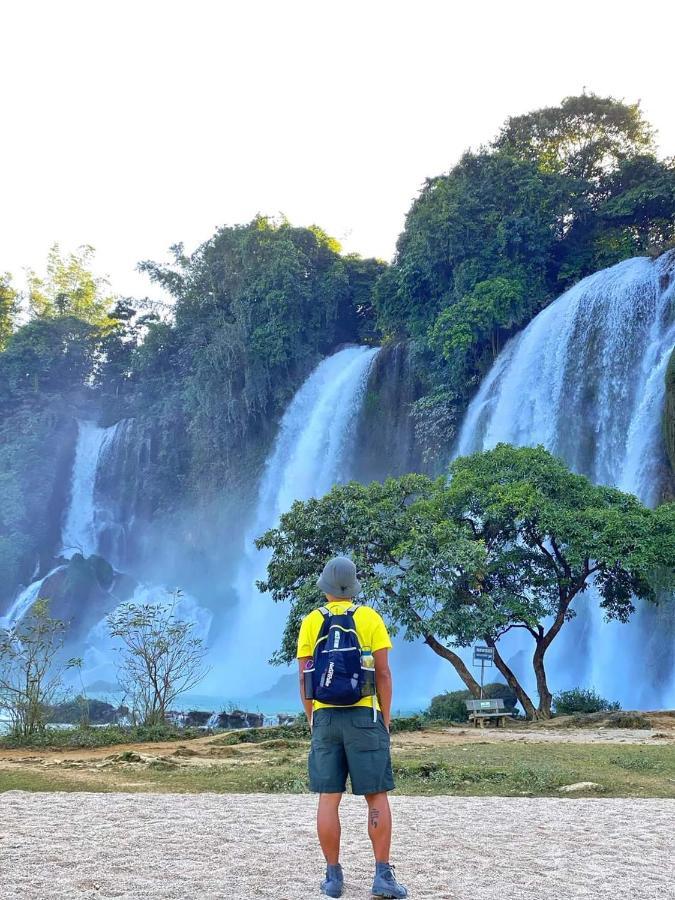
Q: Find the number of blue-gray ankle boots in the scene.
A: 2